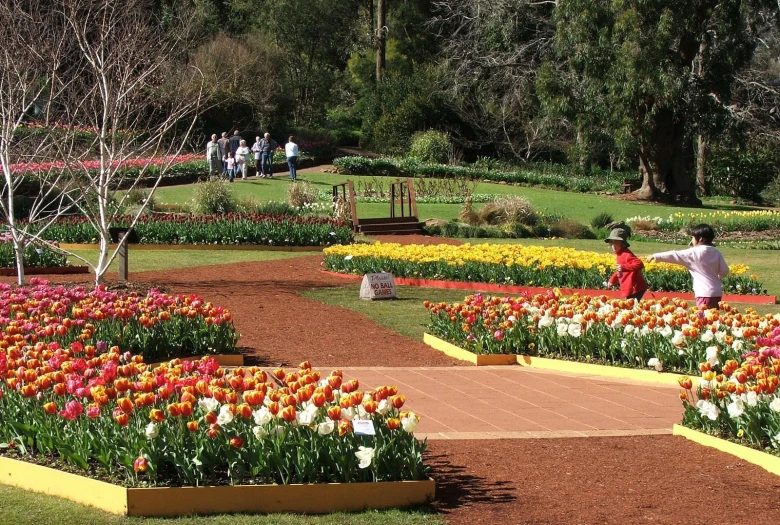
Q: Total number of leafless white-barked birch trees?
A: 2